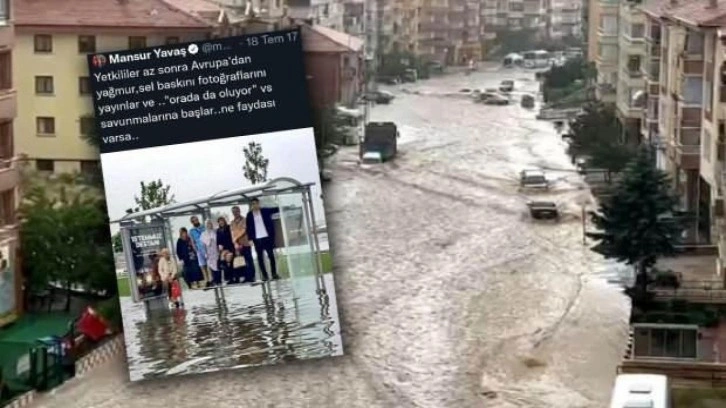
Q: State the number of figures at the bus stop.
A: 7